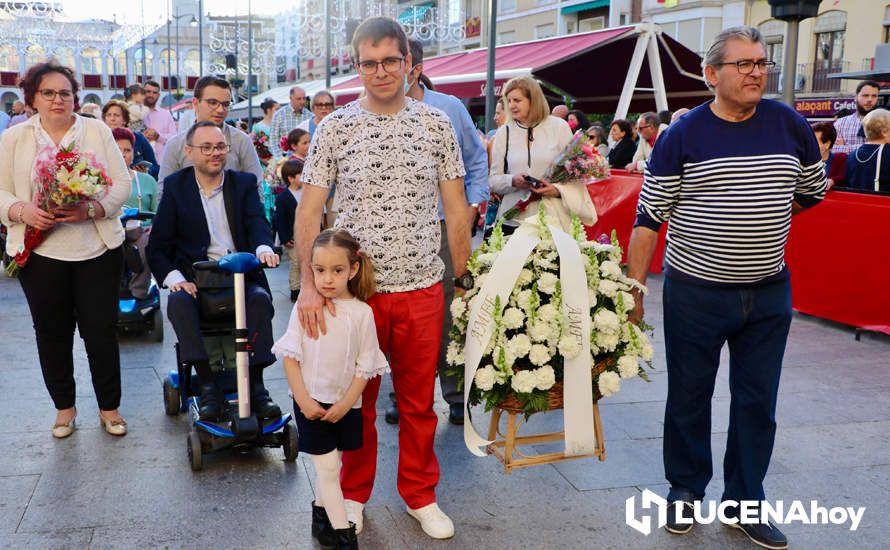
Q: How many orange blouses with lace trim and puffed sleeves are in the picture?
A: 0